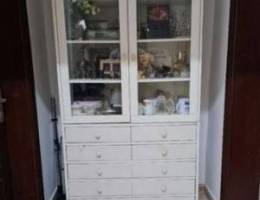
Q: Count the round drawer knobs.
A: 8